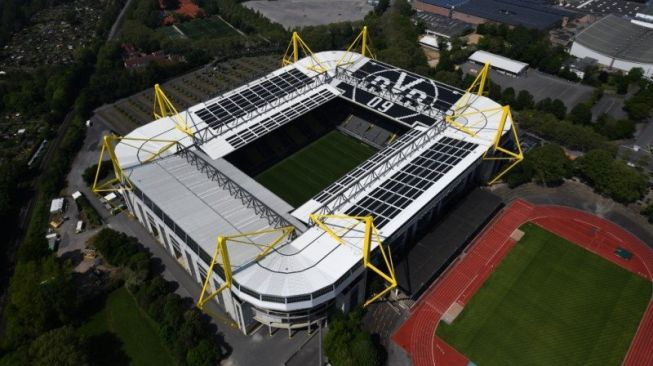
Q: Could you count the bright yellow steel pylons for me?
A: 8